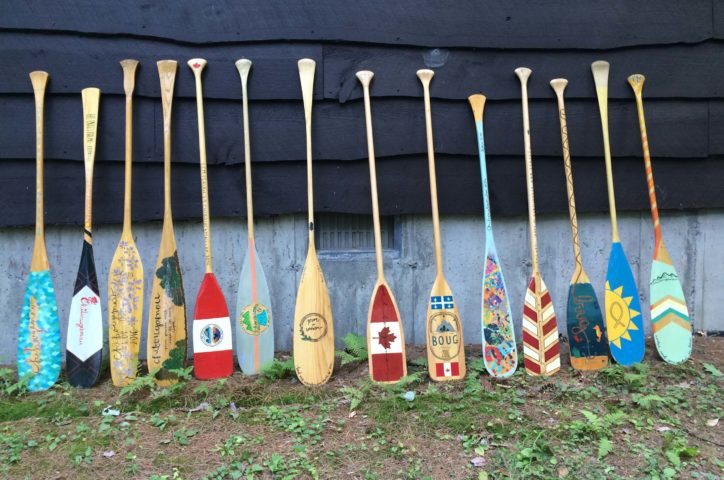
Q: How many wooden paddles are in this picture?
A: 14